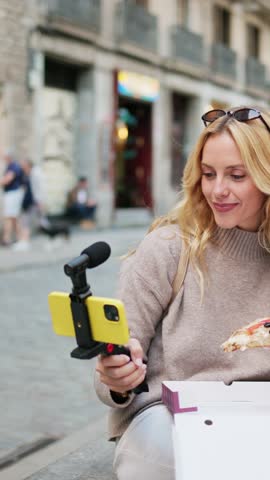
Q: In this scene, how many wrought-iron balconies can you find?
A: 5